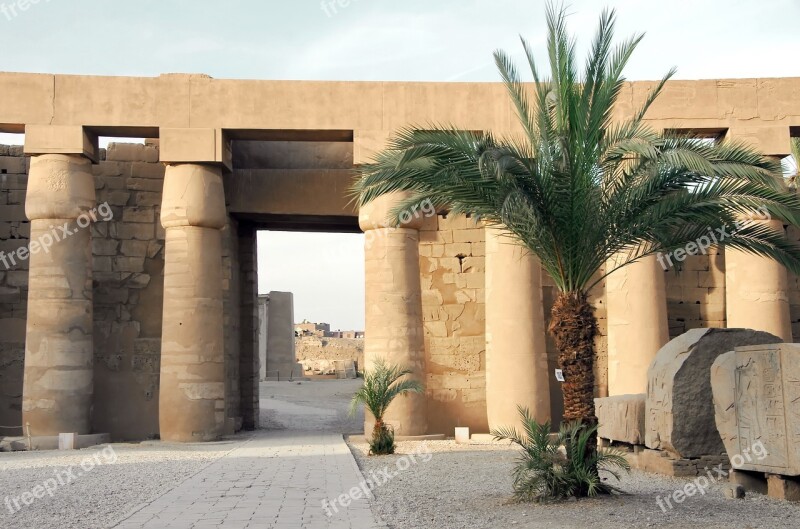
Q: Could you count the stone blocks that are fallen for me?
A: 3